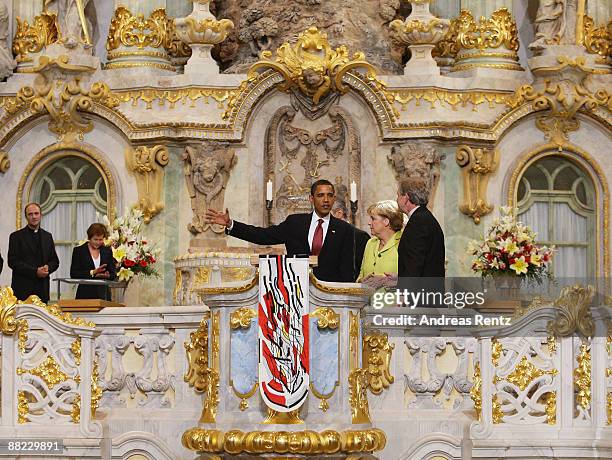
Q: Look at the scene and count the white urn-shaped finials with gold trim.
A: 2